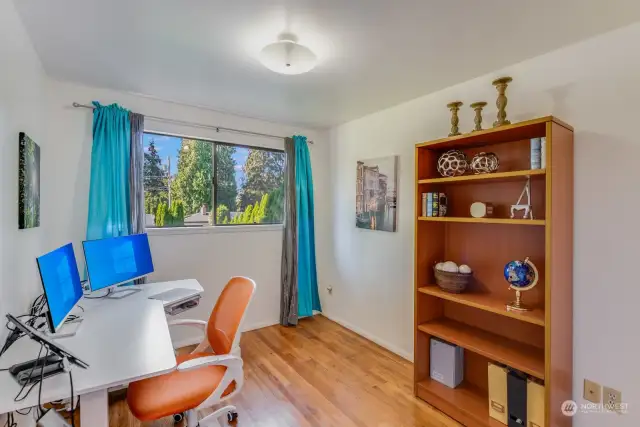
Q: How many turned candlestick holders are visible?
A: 3